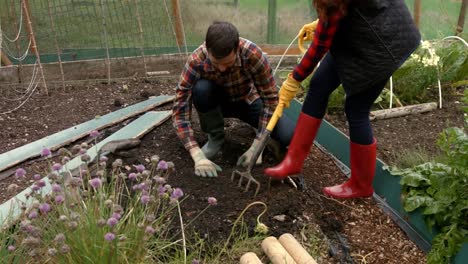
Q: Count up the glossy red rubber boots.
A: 2